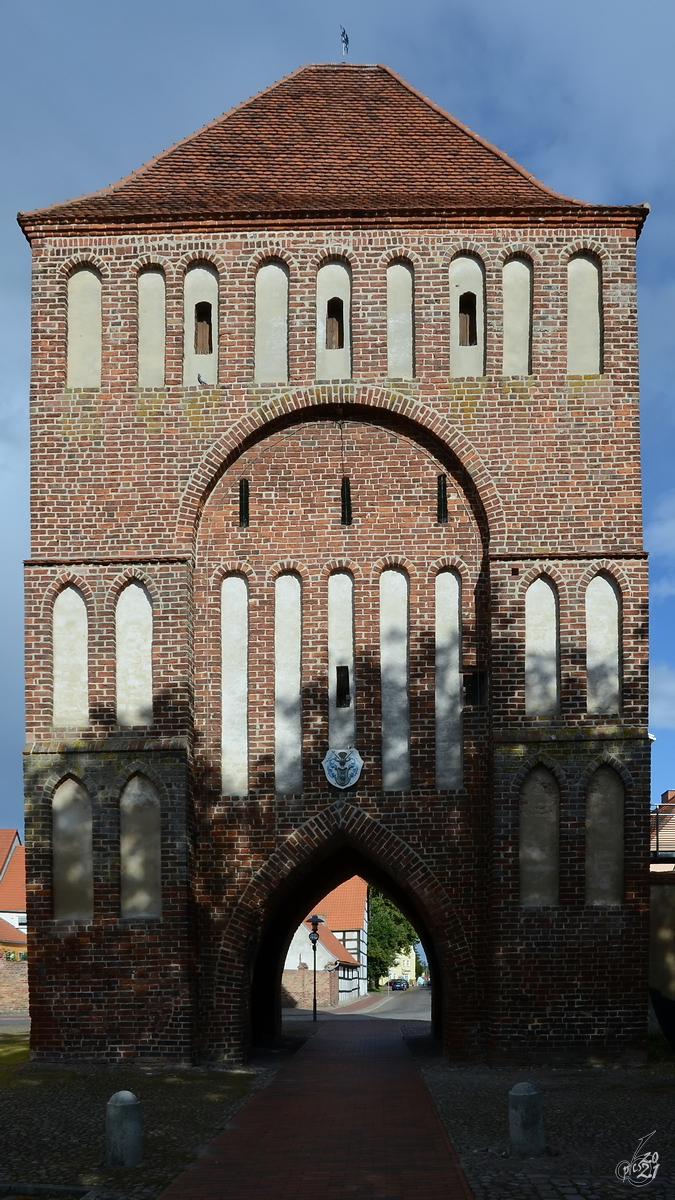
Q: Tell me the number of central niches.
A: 5